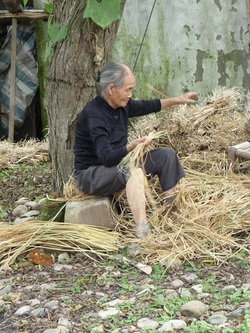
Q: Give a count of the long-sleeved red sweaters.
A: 0